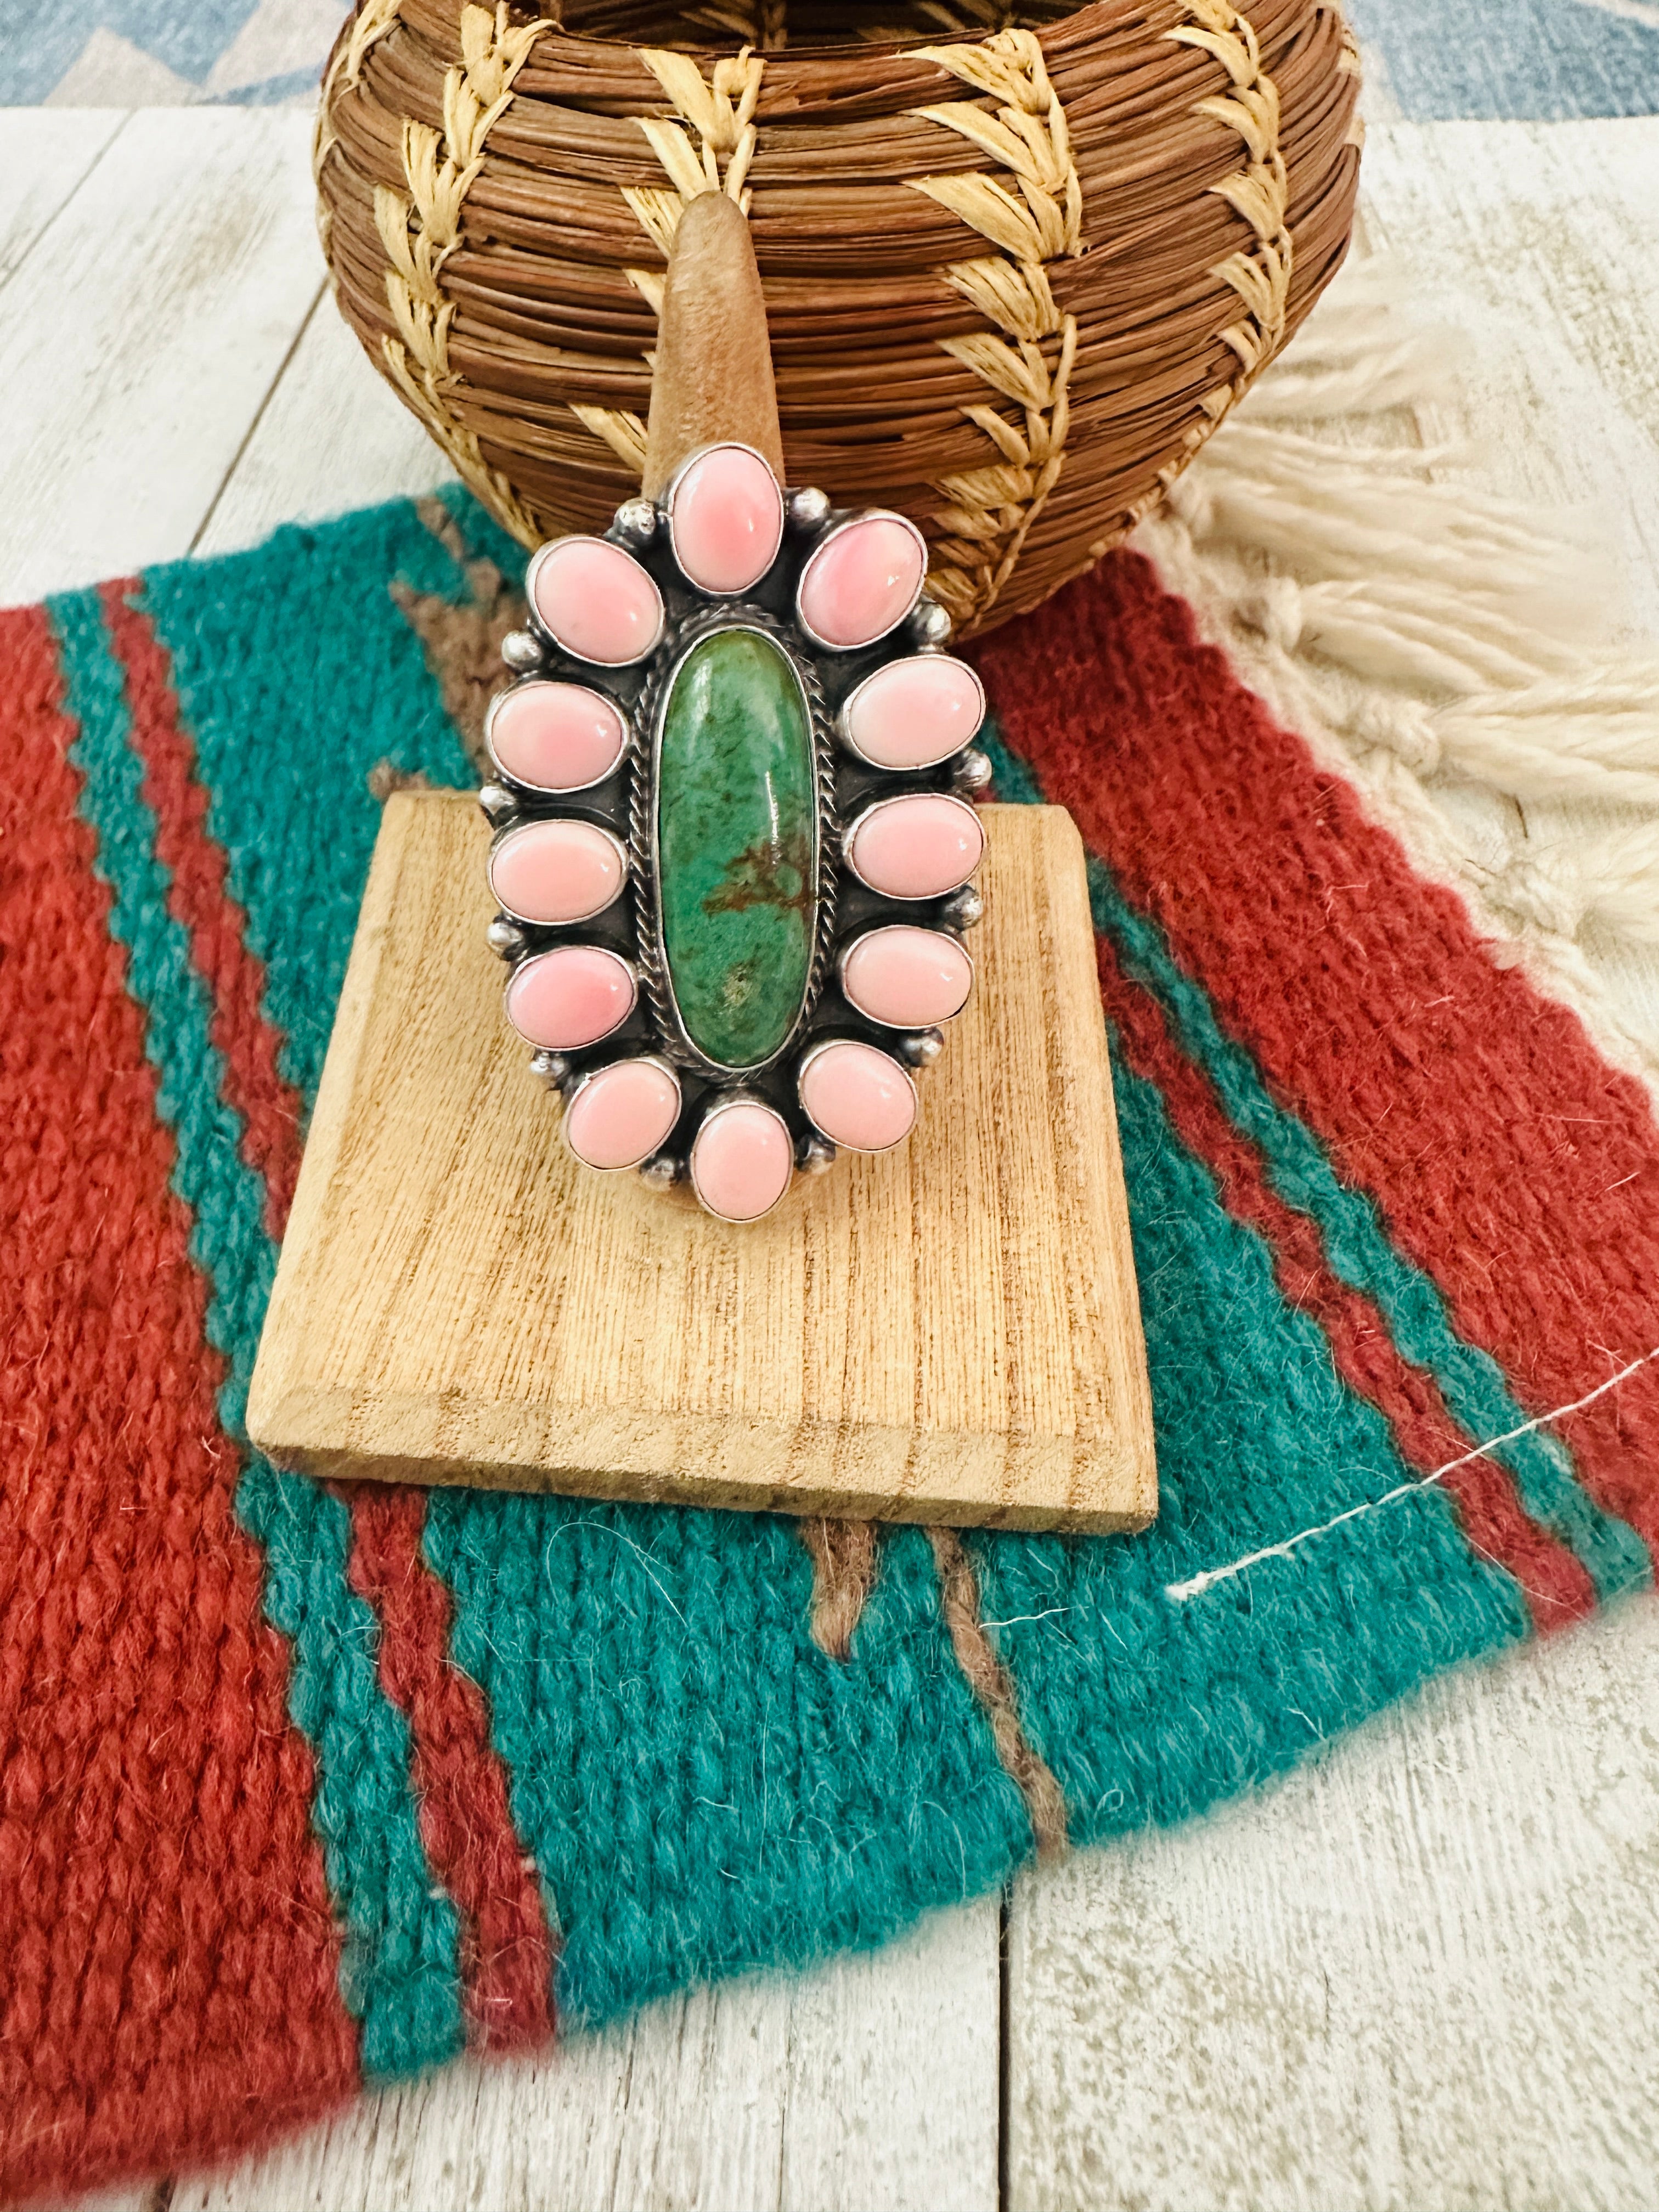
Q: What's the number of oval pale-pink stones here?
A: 12